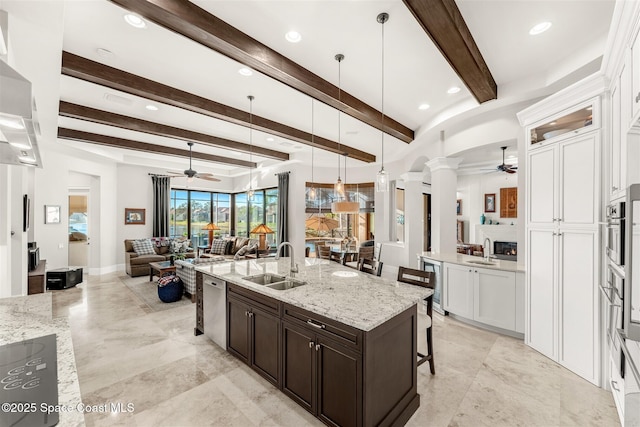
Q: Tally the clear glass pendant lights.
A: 4